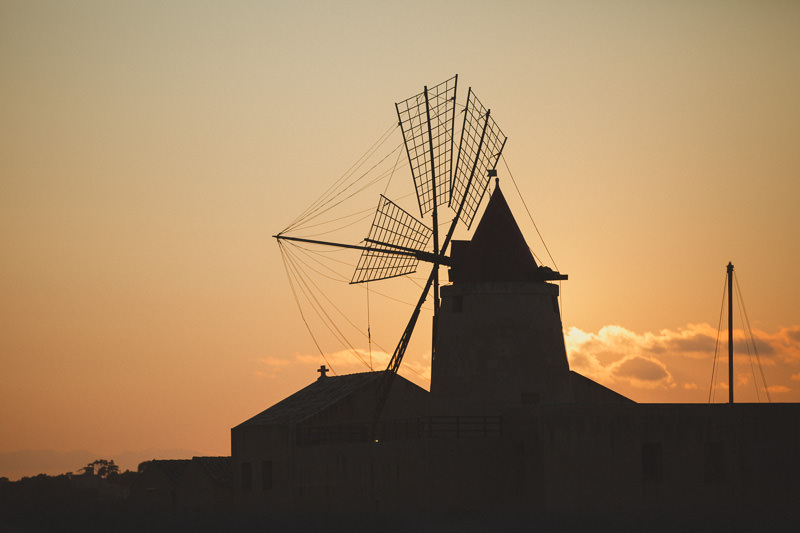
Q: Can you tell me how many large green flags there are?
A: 0